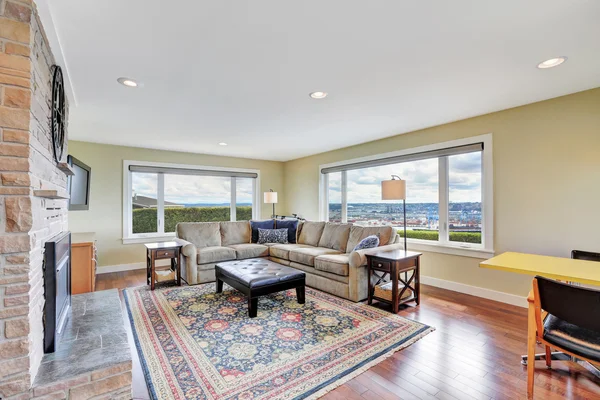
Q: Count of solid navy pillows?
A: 2